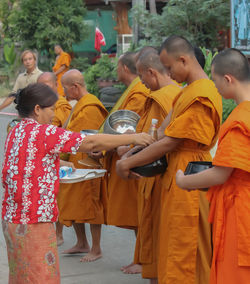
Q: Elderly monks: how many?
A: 2